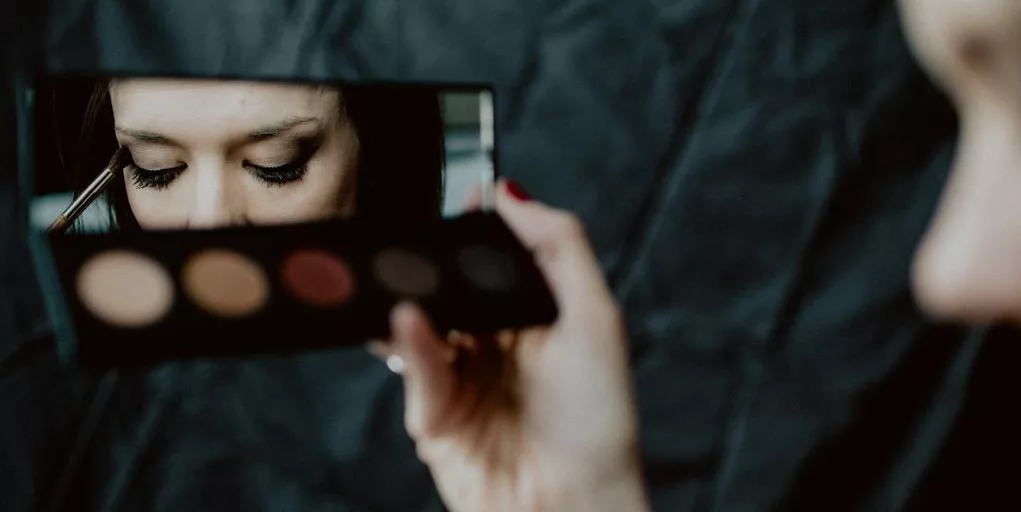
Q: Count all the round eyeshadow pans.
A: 5